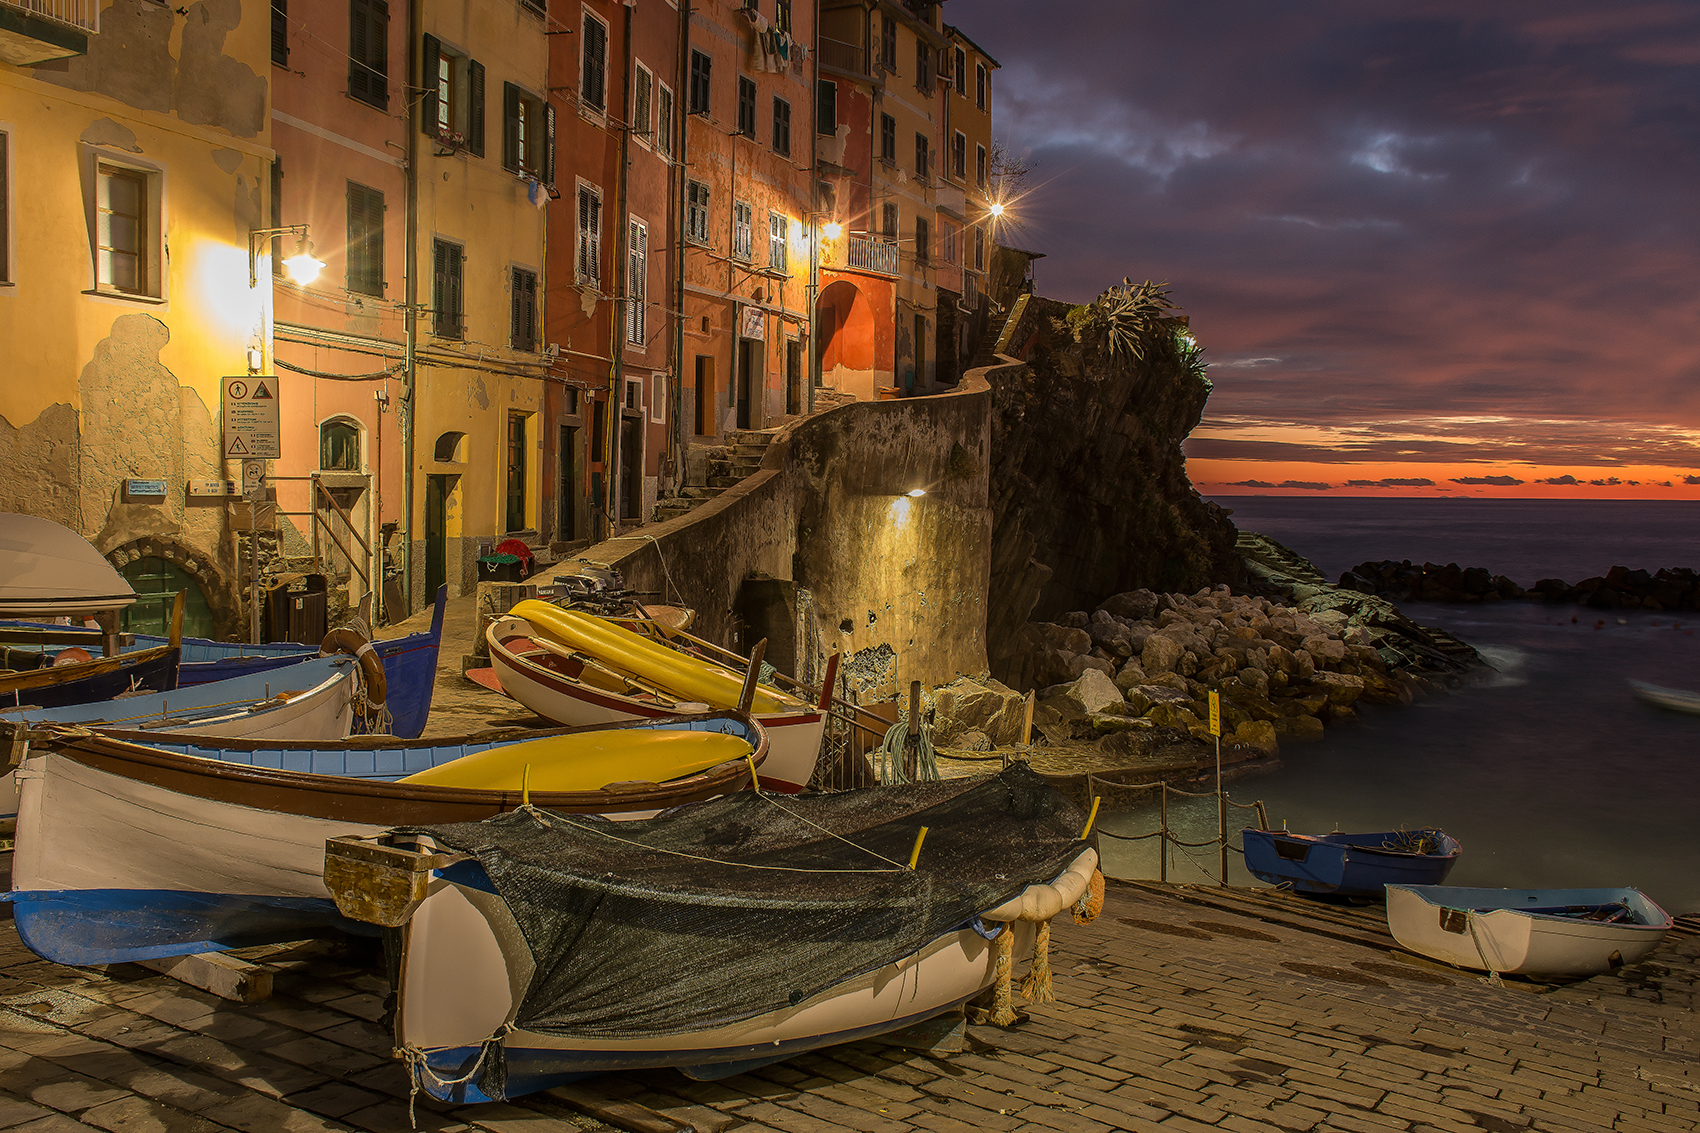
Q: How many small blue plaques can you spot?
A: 1